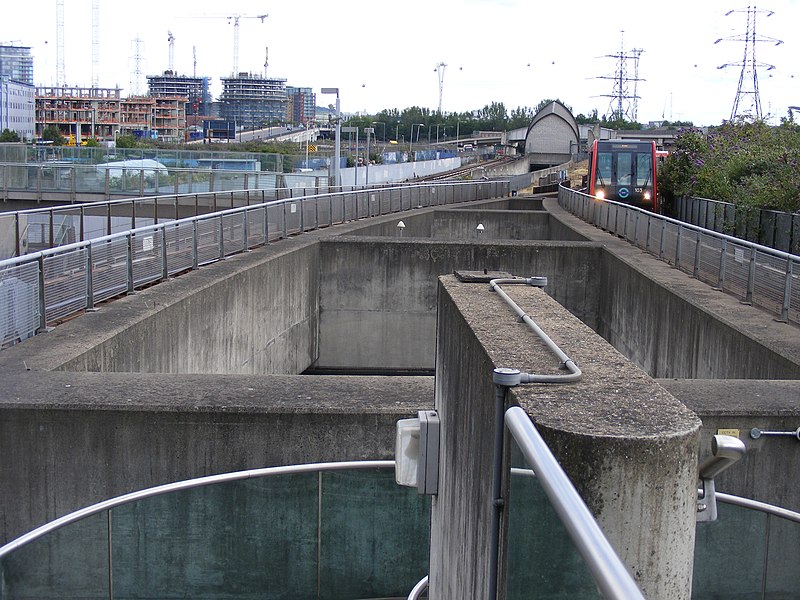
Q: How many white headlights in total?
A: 2